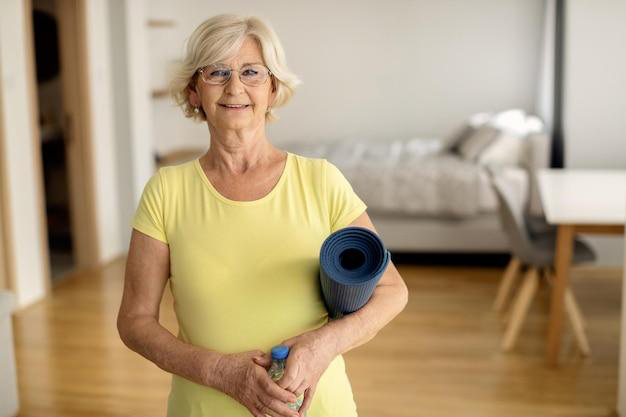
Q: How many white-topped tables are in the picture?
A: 1